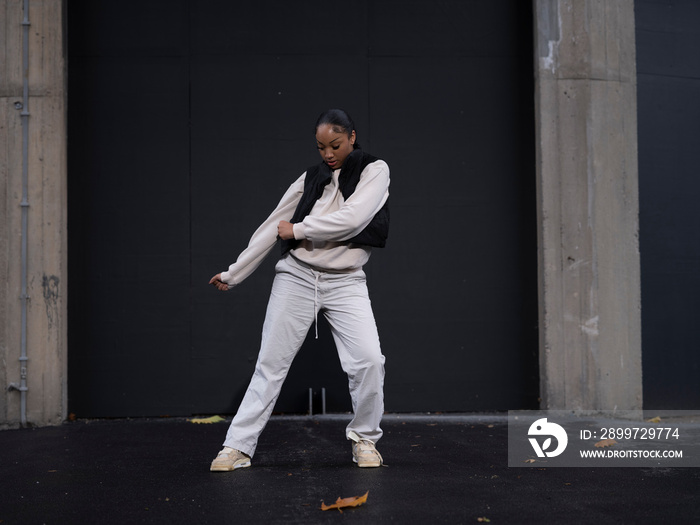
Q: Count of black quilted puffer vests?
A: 1